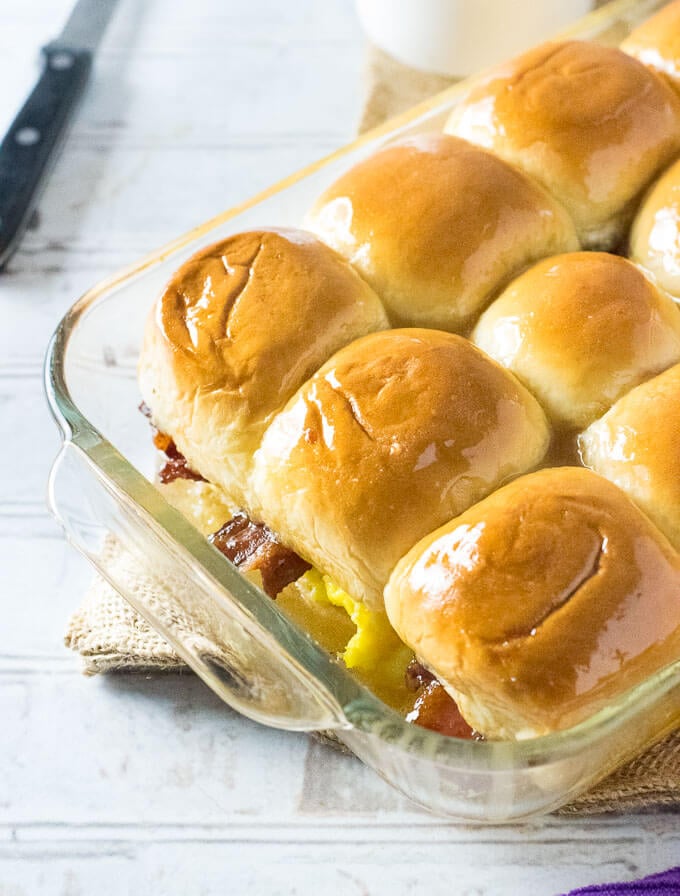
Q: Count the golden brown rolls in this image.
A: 9